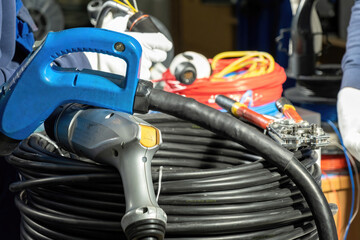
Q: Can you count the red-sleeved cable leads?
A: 2